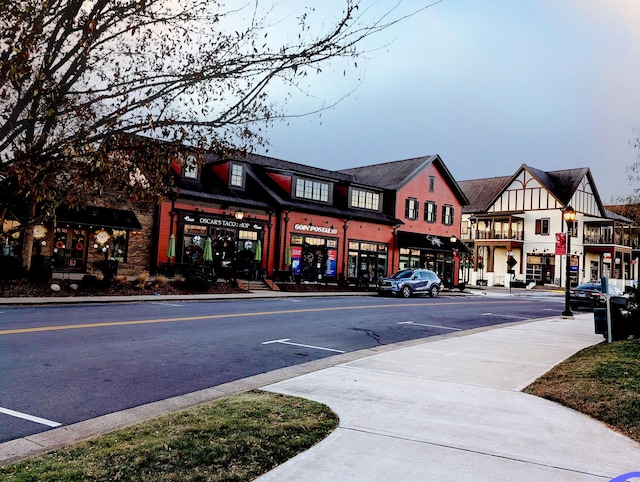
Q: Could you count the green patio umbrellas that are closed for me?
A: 4